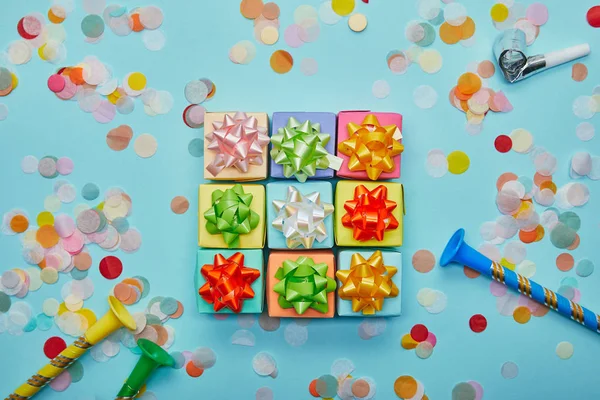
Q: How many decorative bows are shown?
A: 9